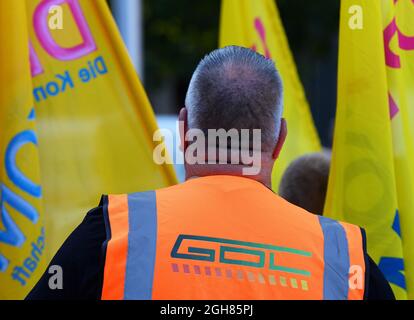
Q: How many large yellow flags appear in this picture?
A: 3